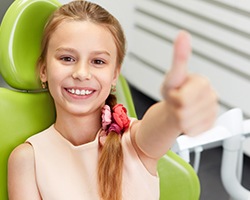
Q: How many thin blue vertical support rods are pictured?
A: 0